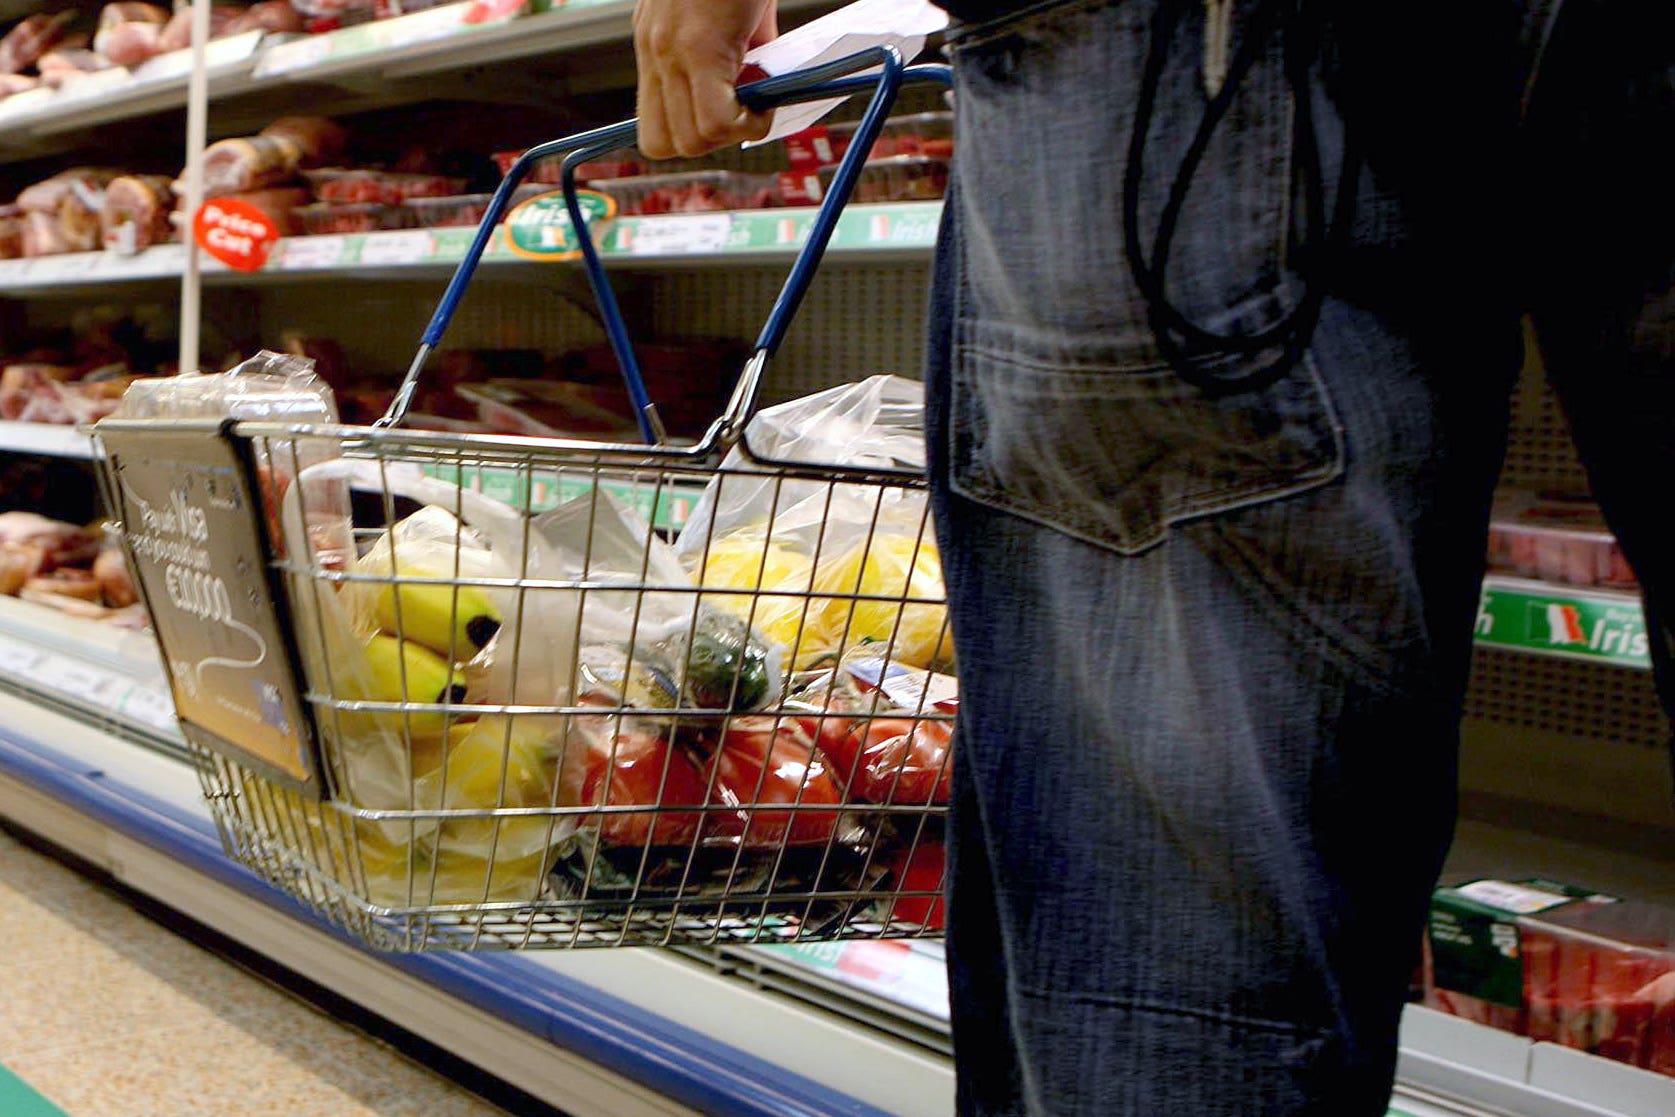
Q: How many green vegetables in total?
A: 1